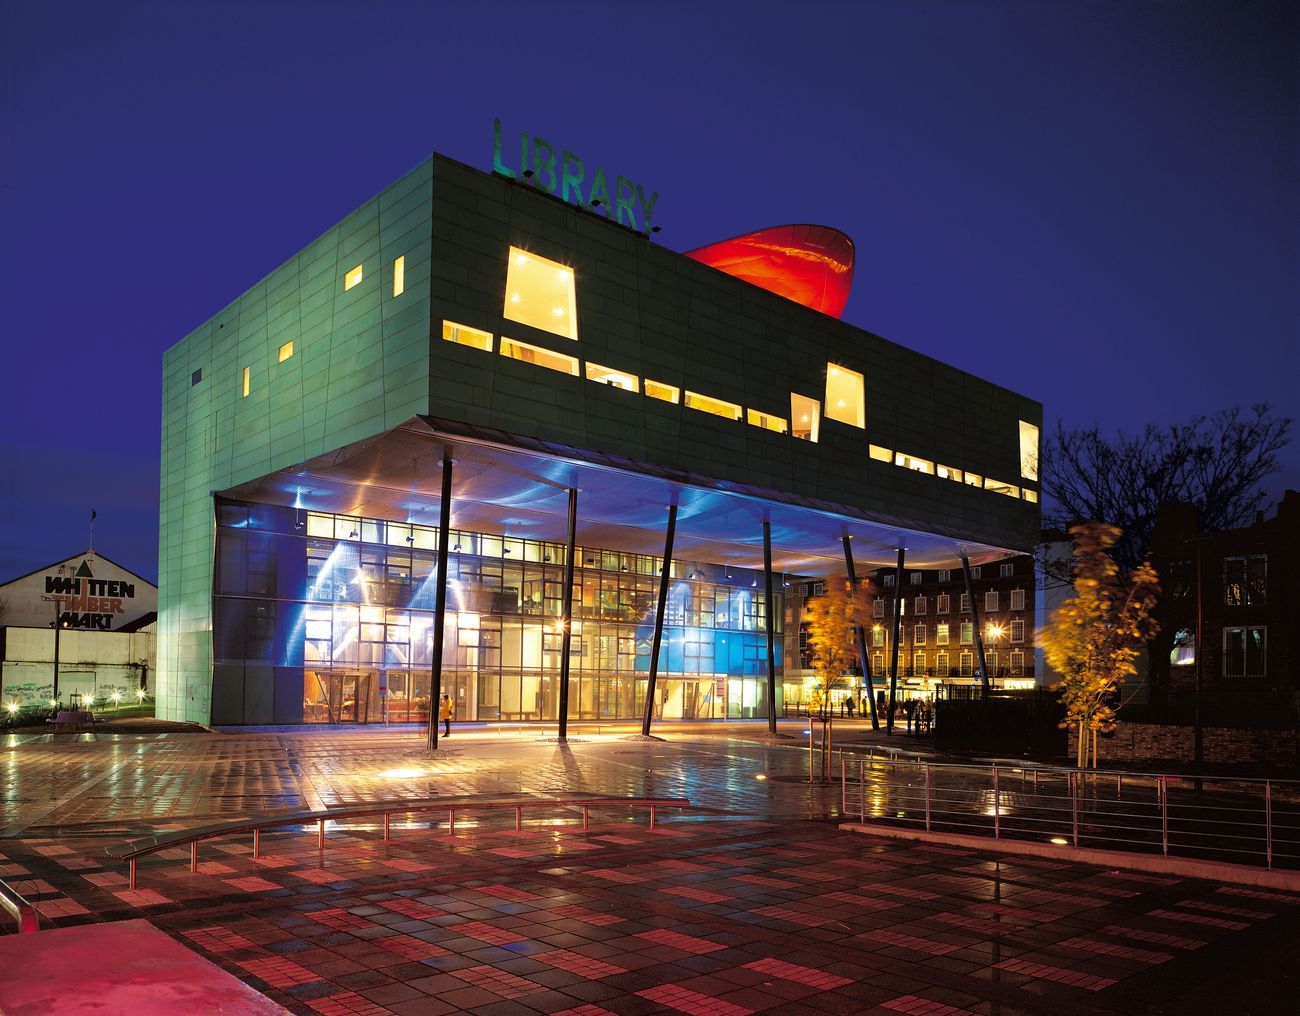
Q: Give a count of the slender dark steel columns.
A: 7